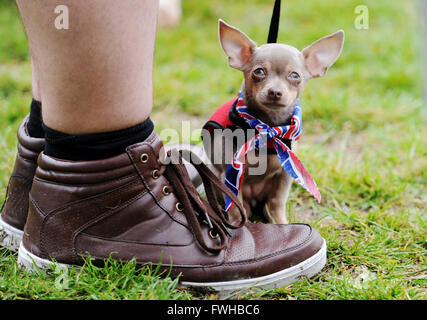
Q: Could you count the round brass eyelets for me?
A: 5